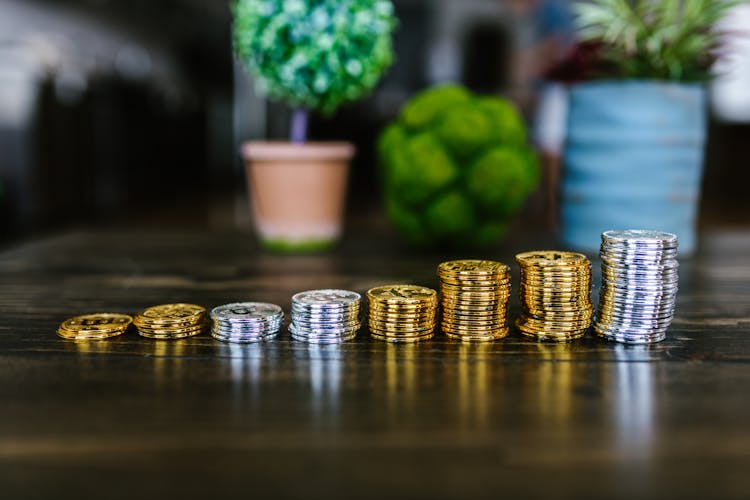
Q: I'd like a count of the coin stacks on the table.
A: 8